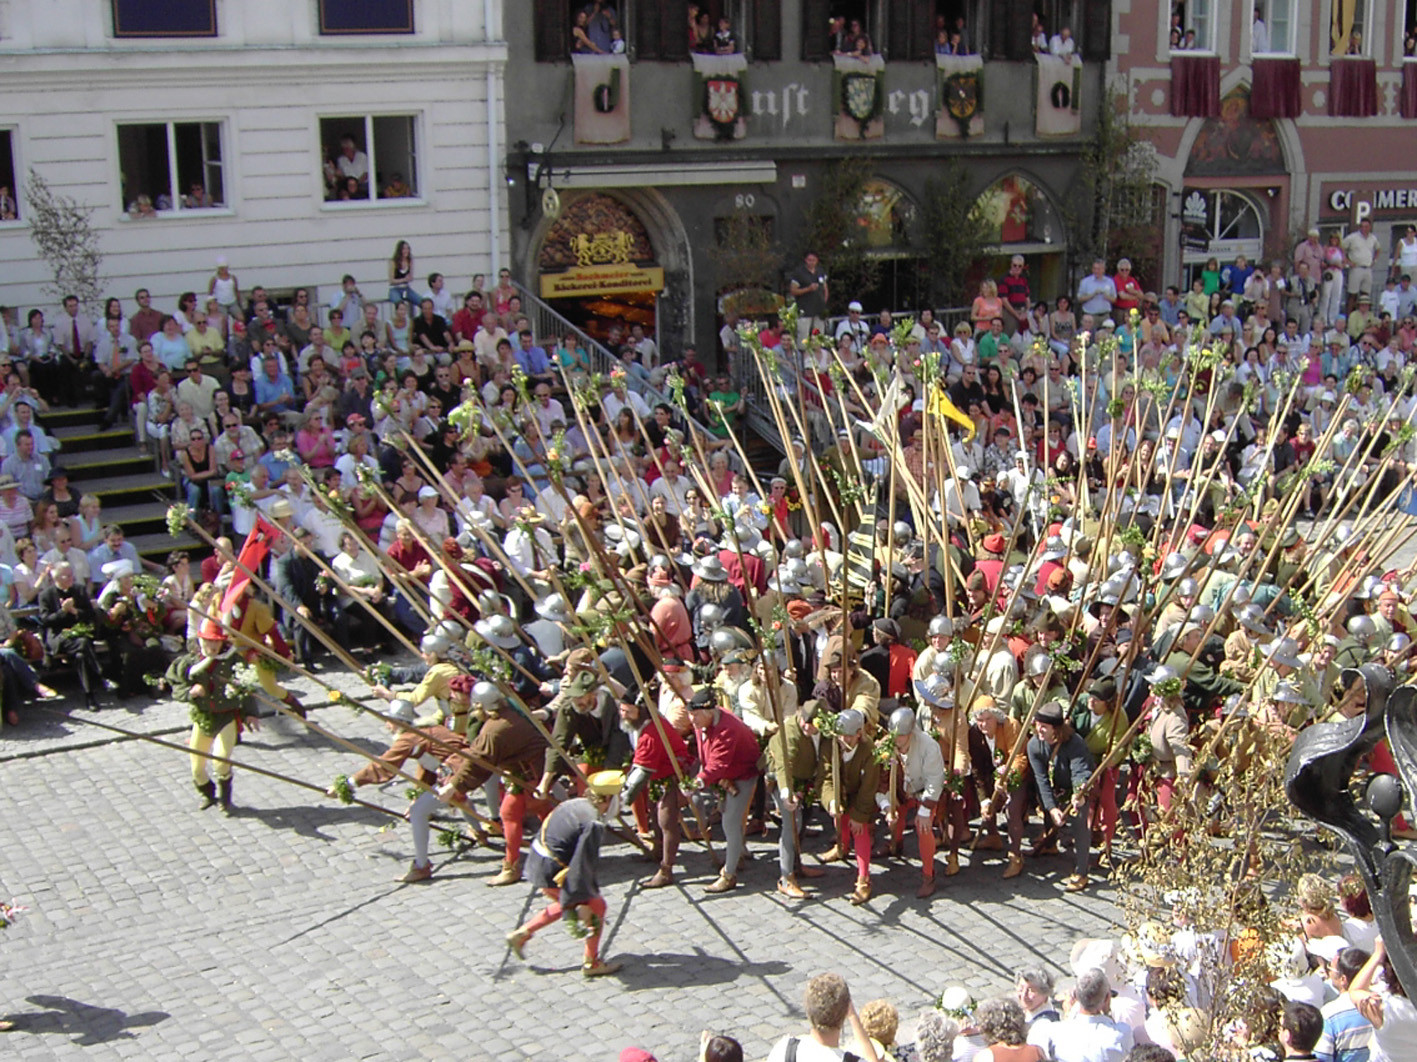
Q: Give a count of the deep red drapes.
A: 4